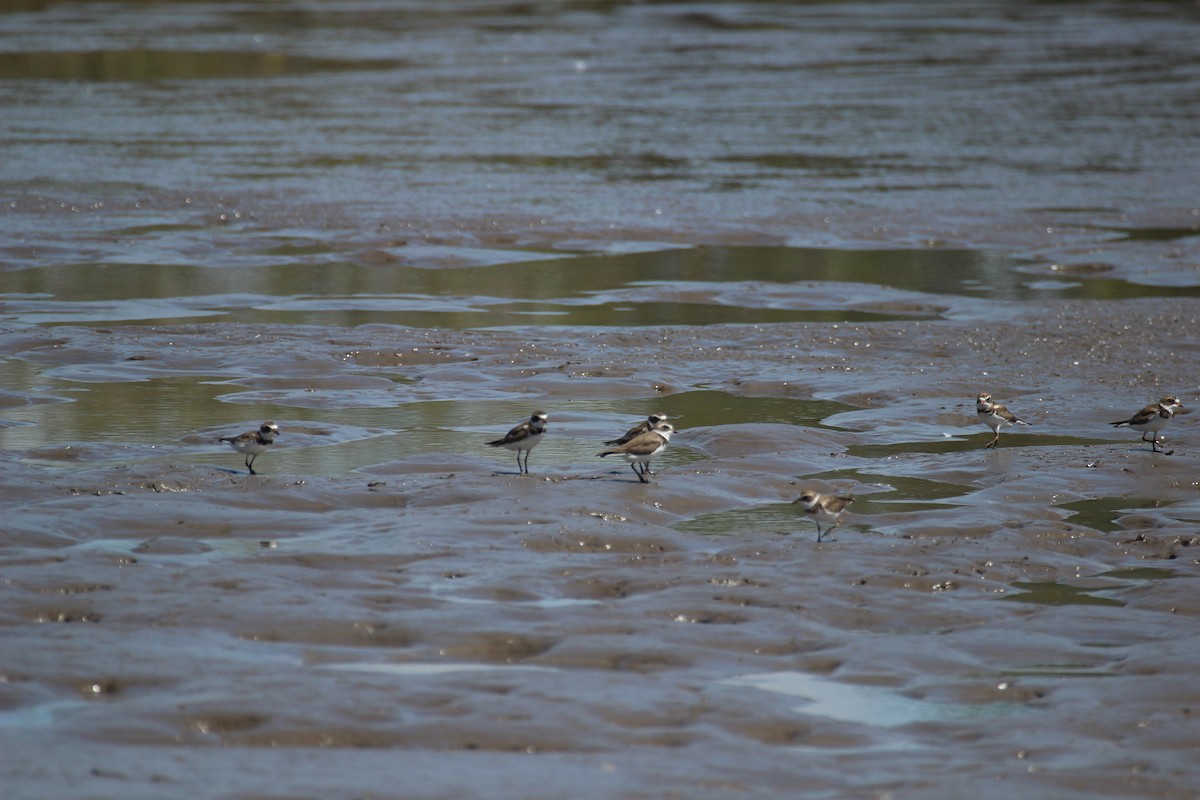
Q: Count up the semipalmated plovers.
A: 7